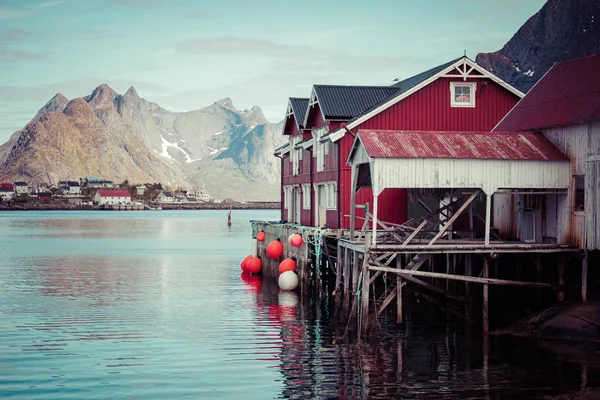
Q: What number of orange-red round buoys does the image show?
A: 6